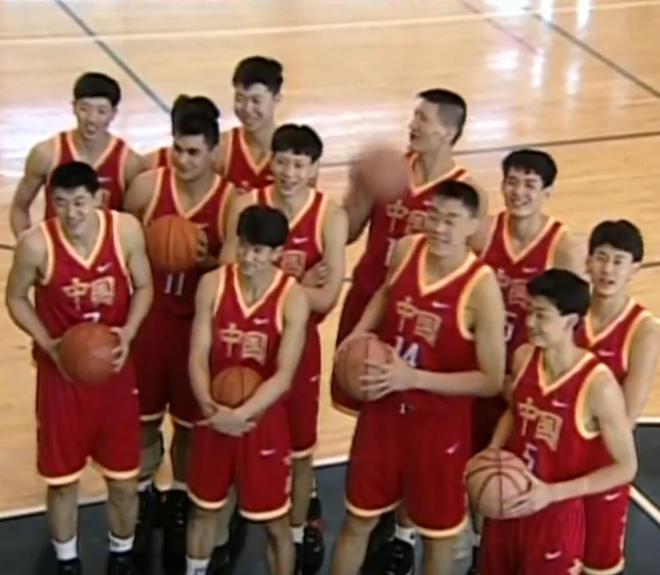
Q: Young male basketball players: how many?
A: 11